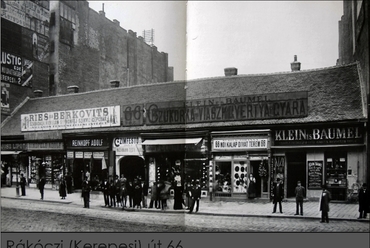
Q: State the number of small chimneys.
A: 5